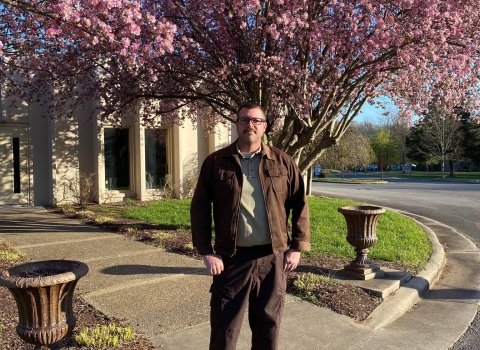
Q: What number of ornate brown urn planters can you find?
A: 2